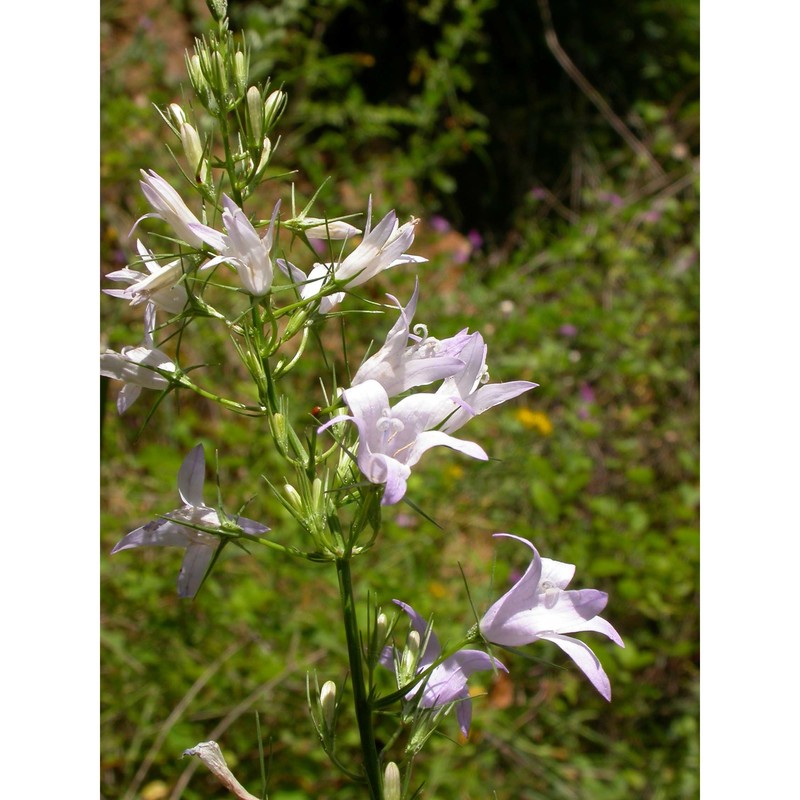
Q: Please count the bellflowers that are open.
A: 12